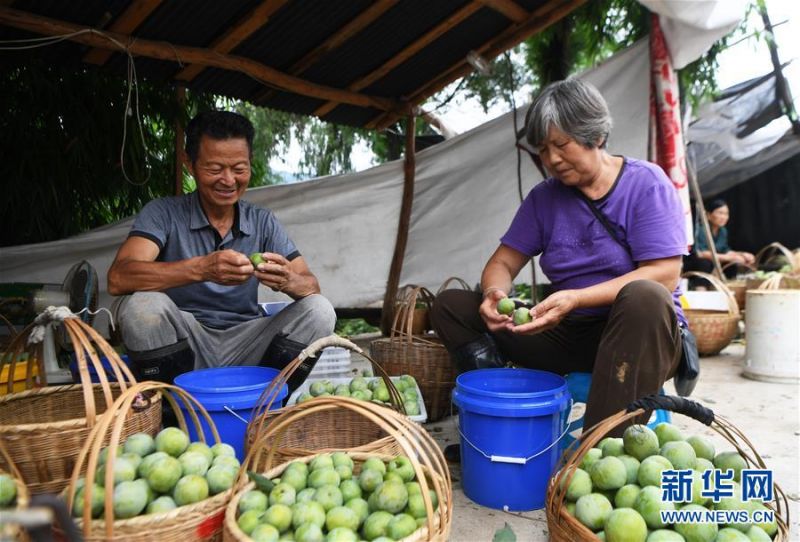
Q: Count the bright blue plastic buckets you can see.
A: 2